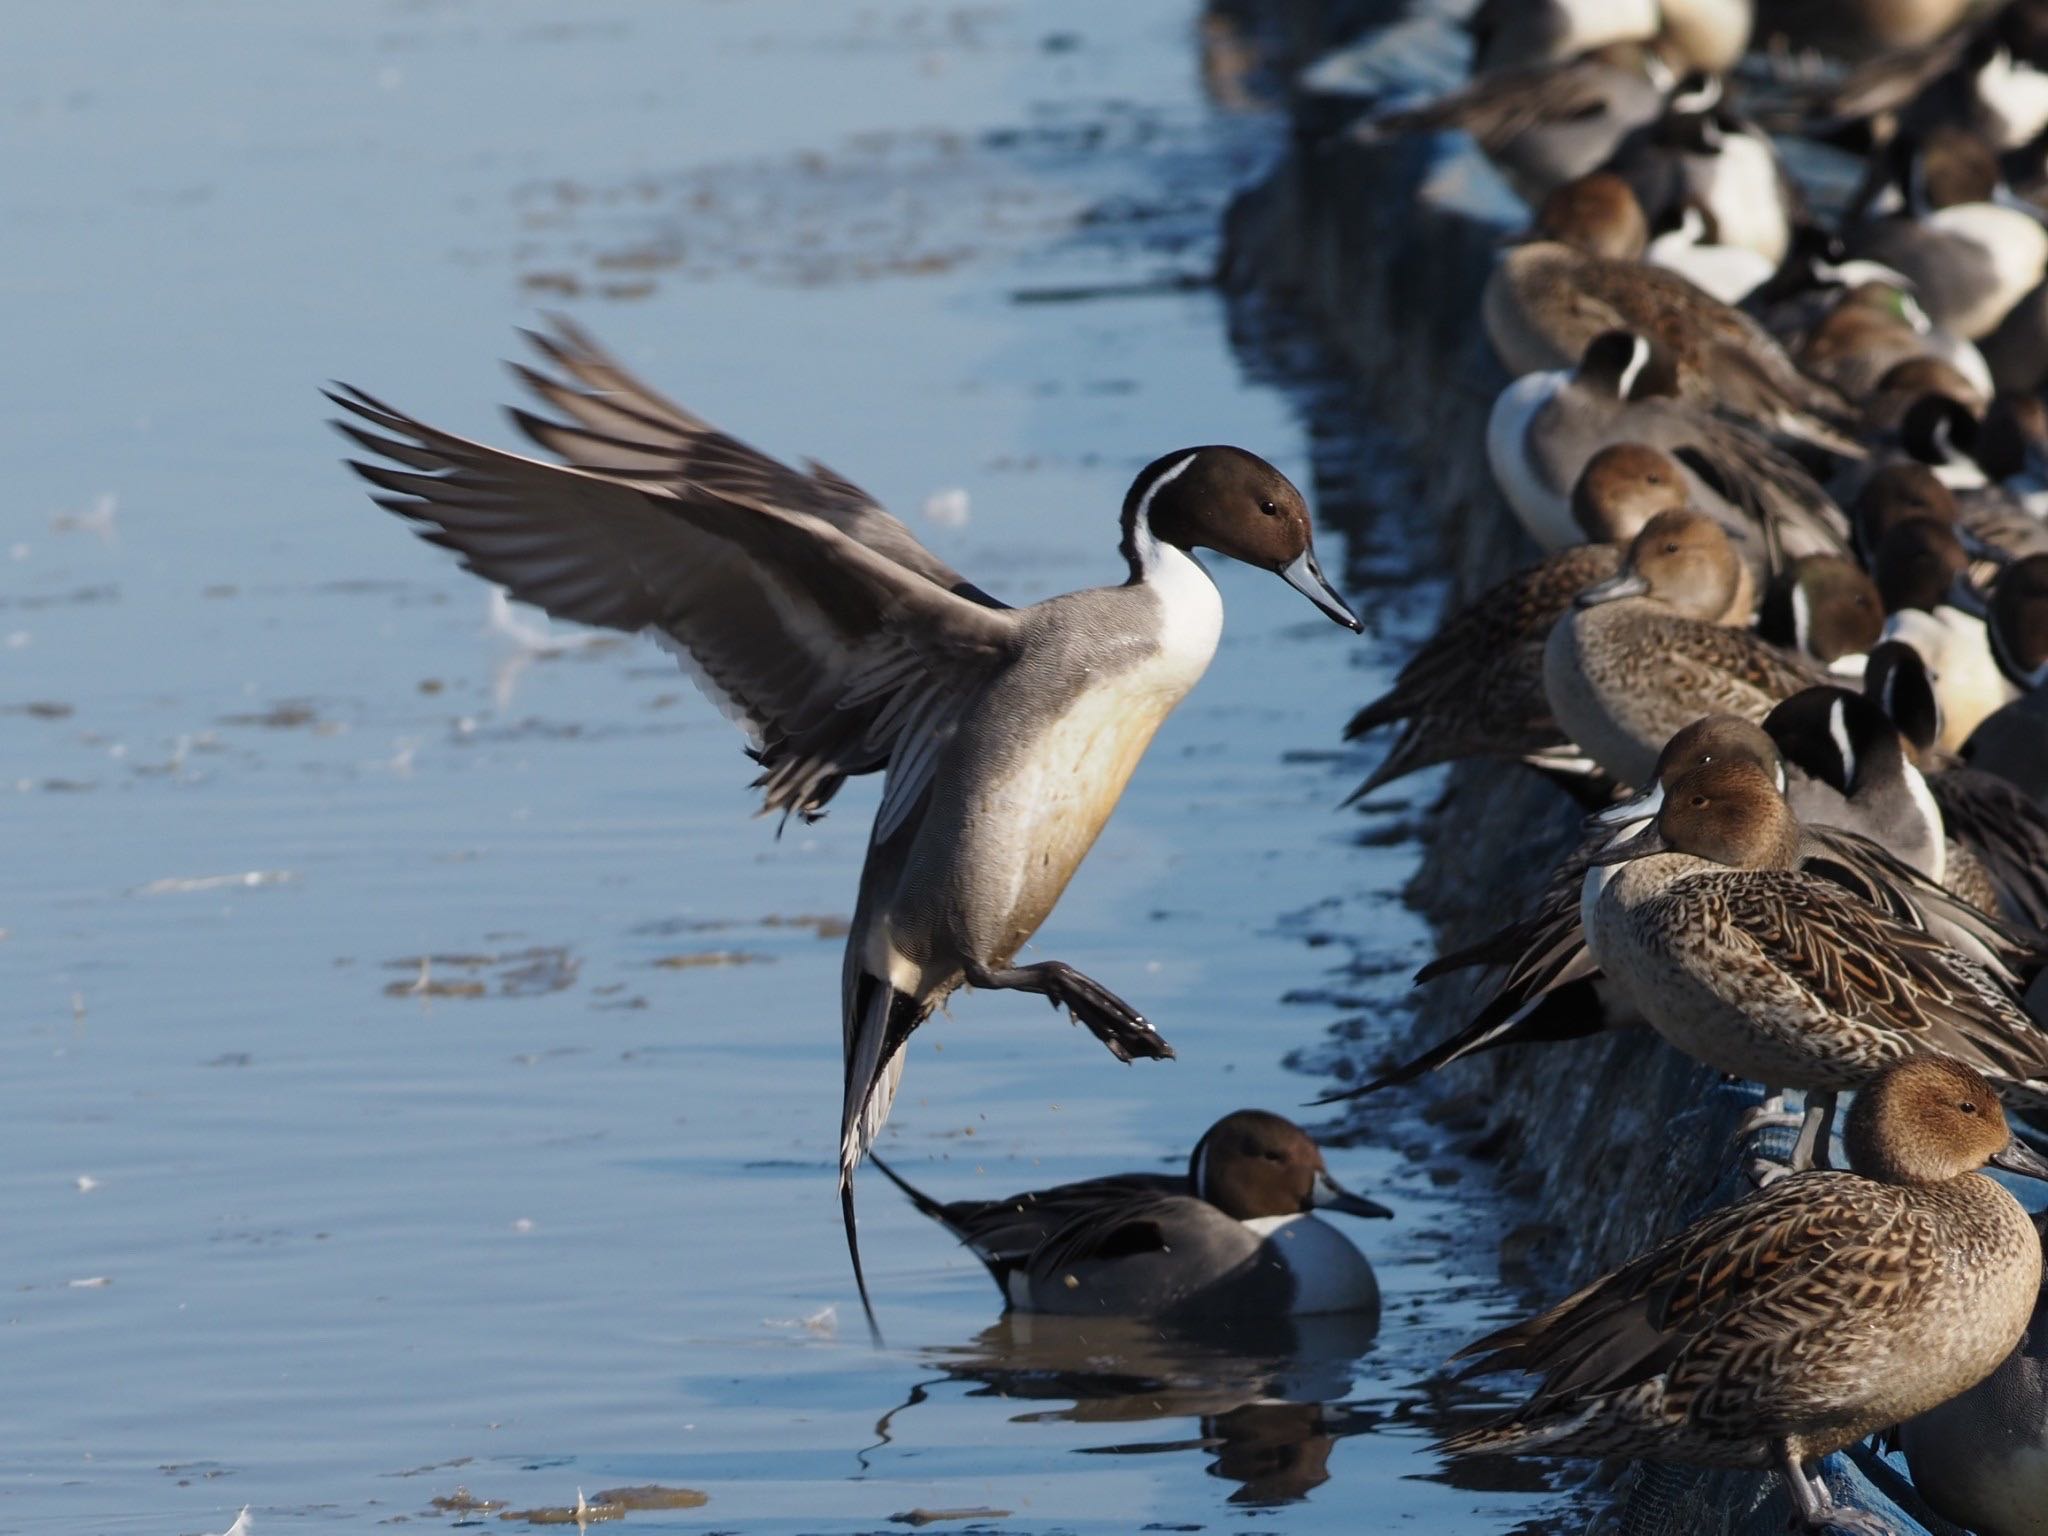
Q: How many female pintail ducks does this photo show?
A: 5